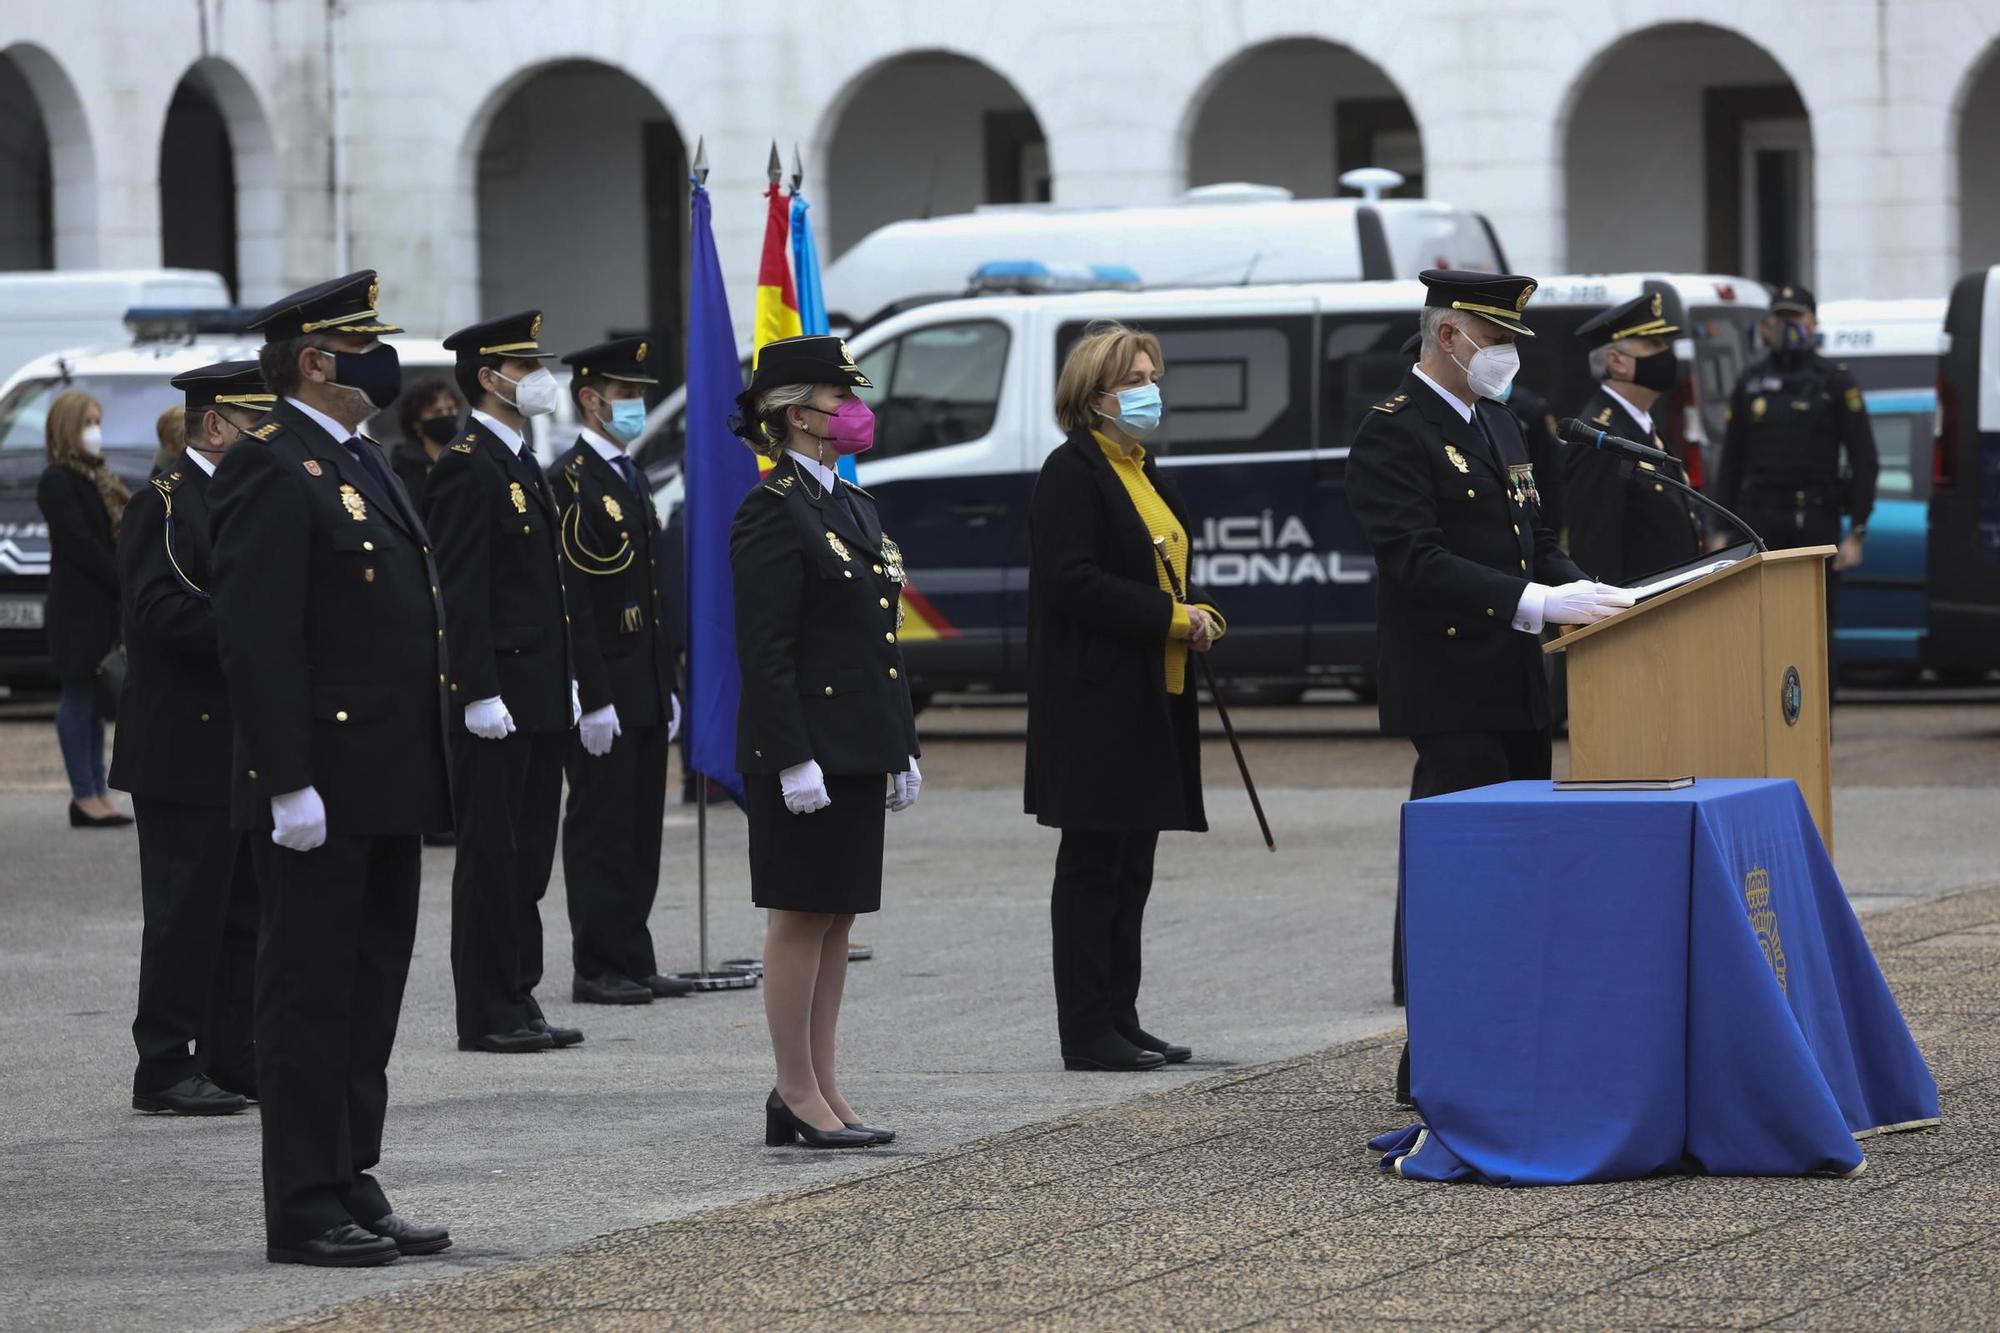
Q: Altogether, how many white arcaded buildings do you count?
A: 1